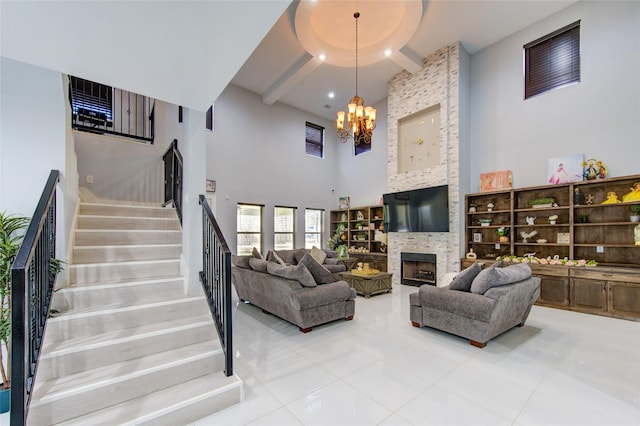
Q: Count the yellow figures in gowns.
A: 2